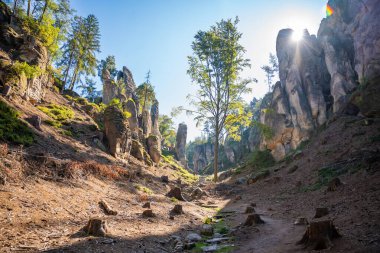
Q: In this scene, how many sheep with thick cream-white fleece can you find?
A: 0